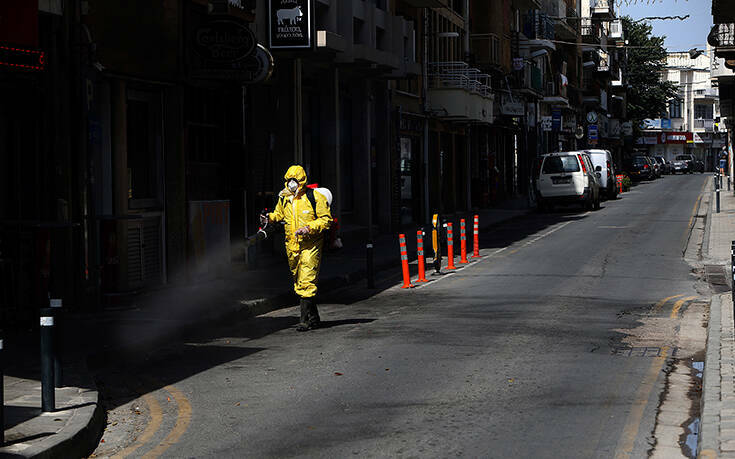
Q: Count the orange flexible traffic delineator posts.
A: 5